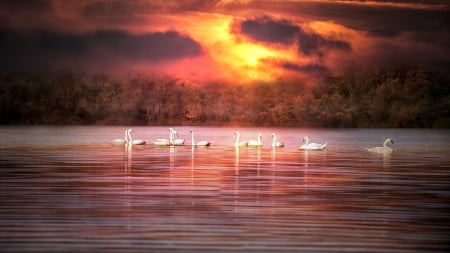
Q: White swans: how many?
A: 10